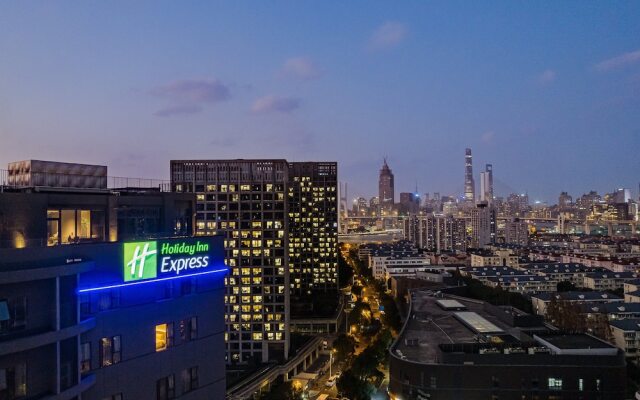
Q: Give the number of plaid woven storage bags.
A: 0